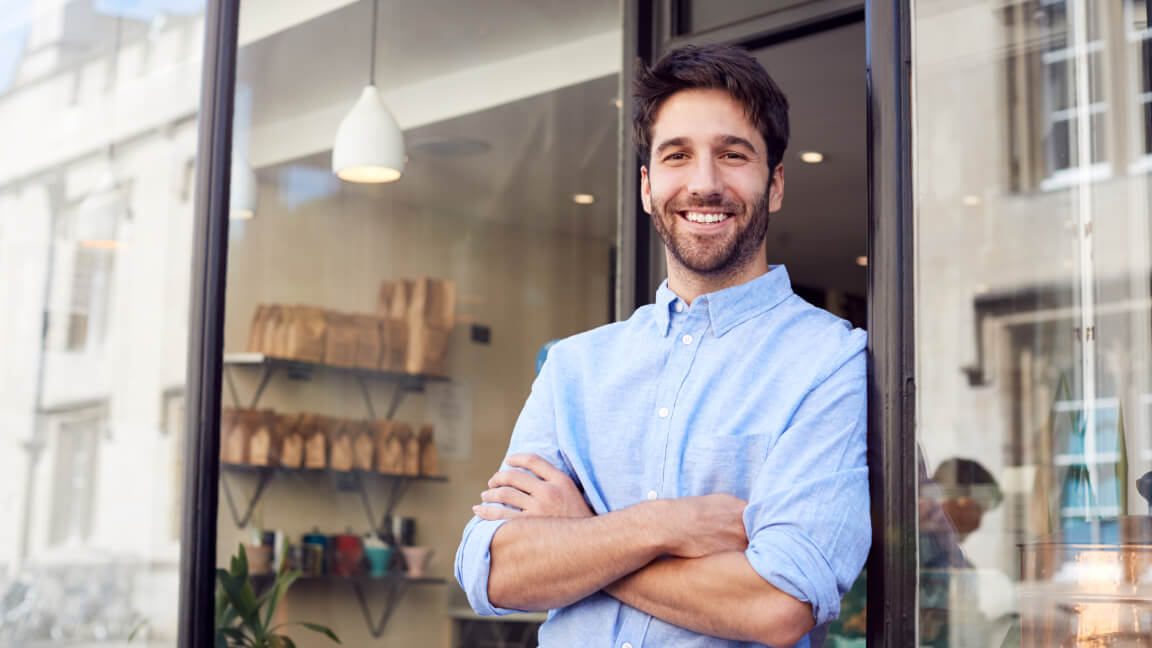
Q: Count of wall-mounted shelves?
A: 3